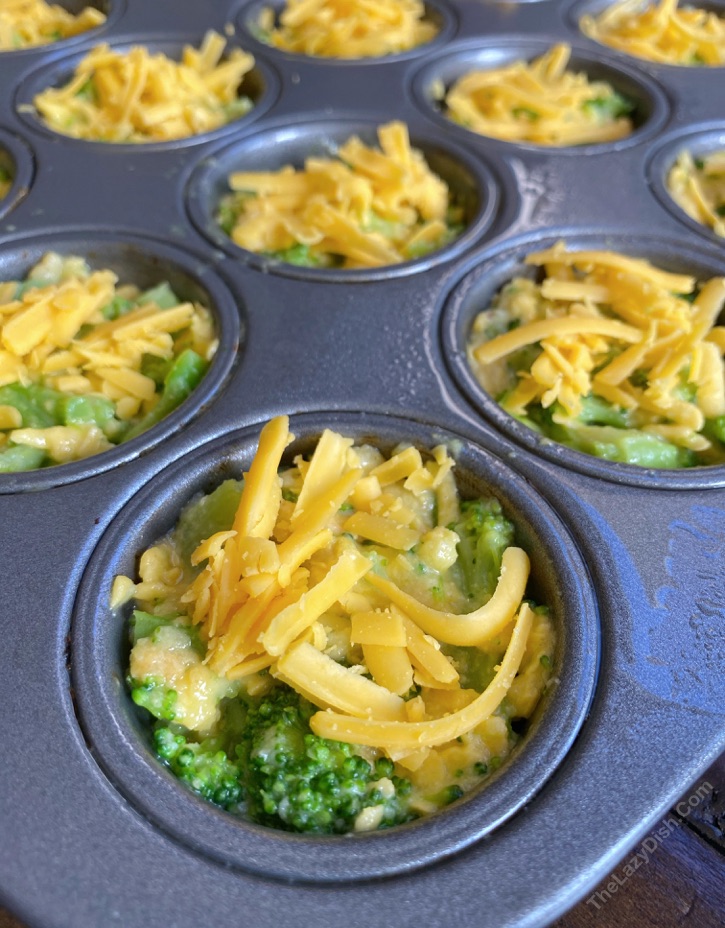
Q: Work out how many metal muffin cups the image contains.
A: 11